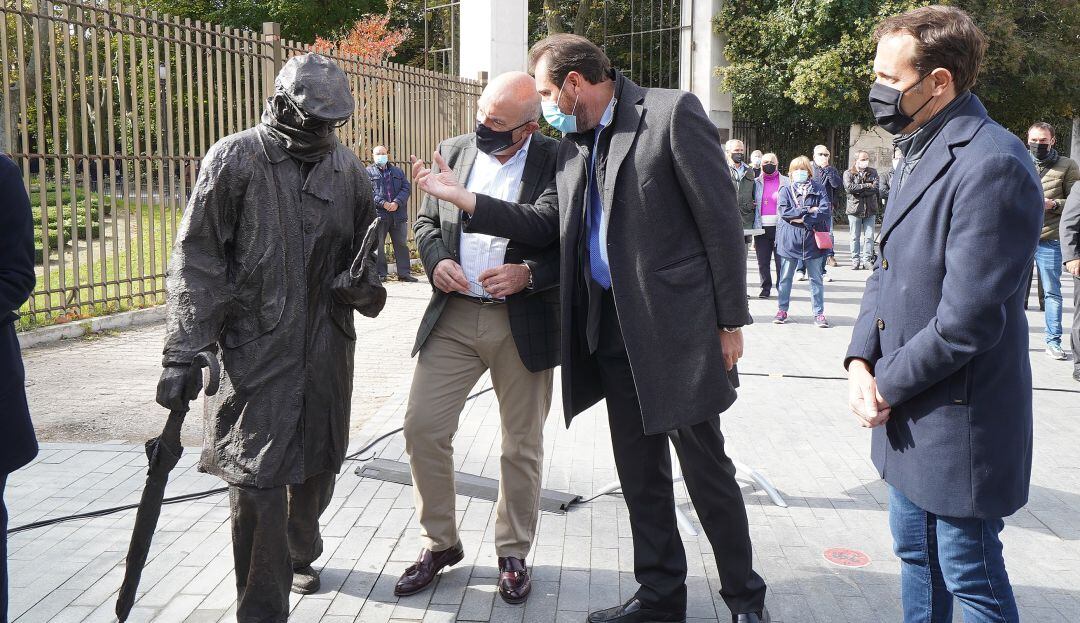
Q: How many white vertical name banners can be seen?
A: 0